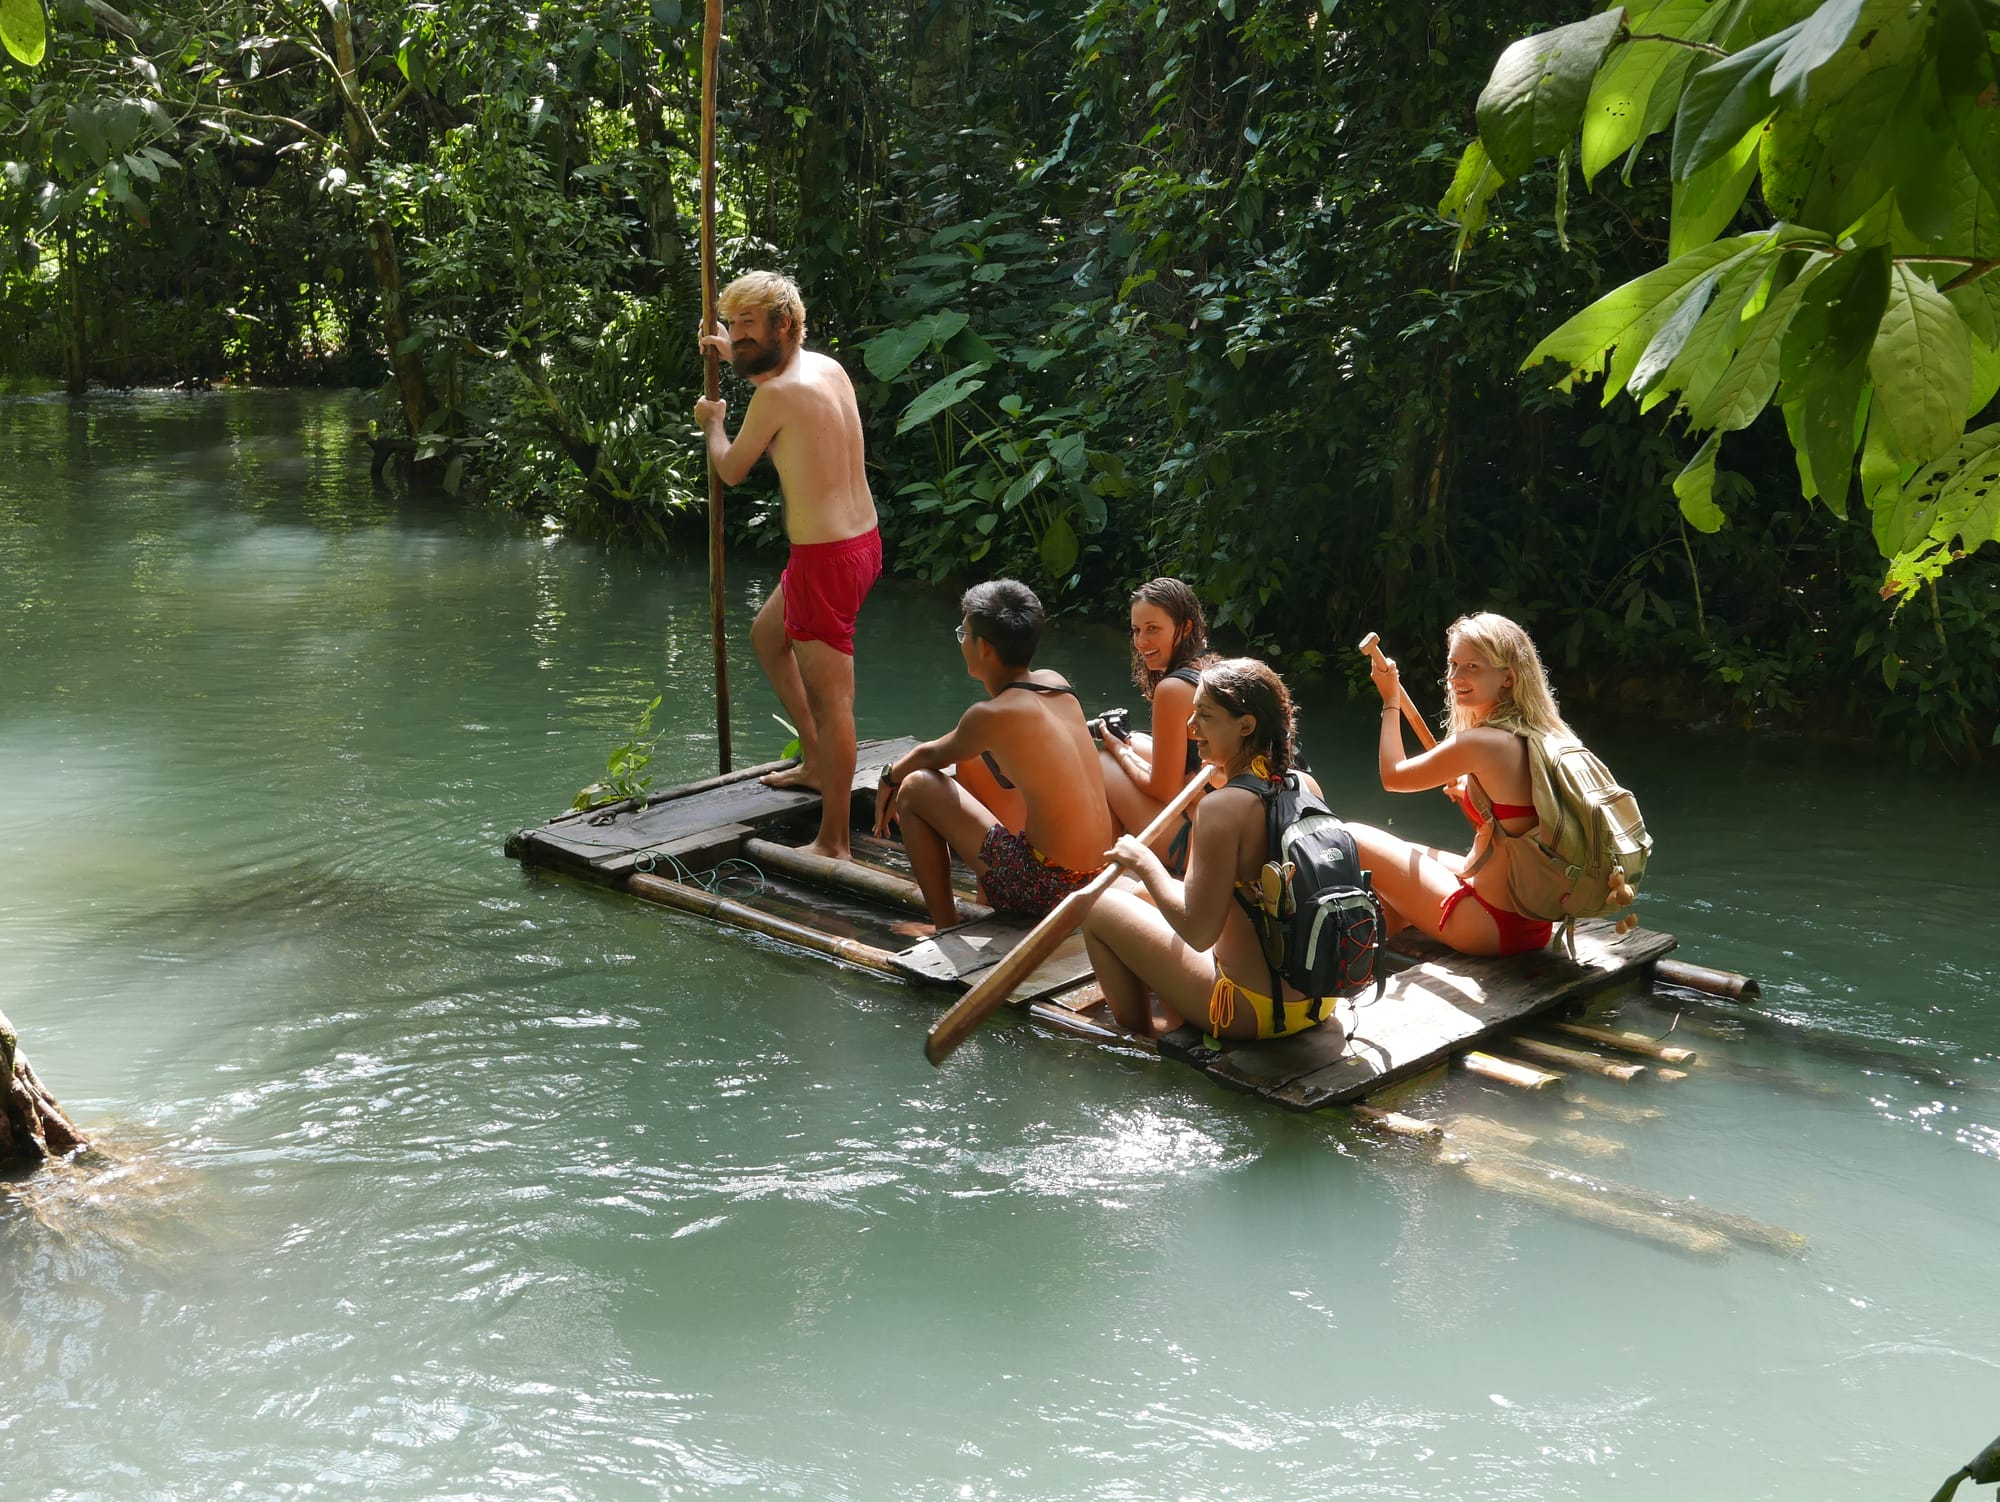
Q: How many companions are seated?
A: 4